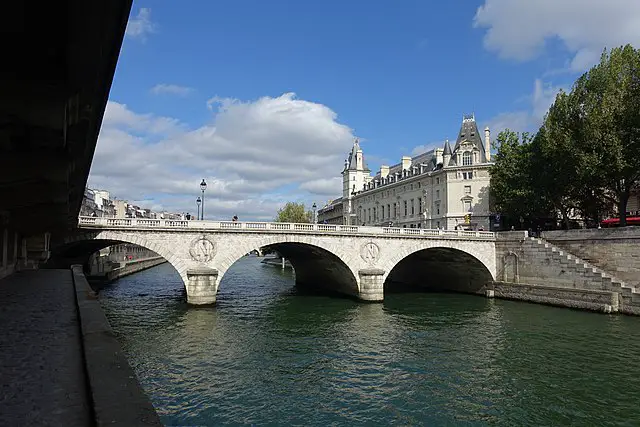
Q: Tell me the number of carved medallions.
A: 2